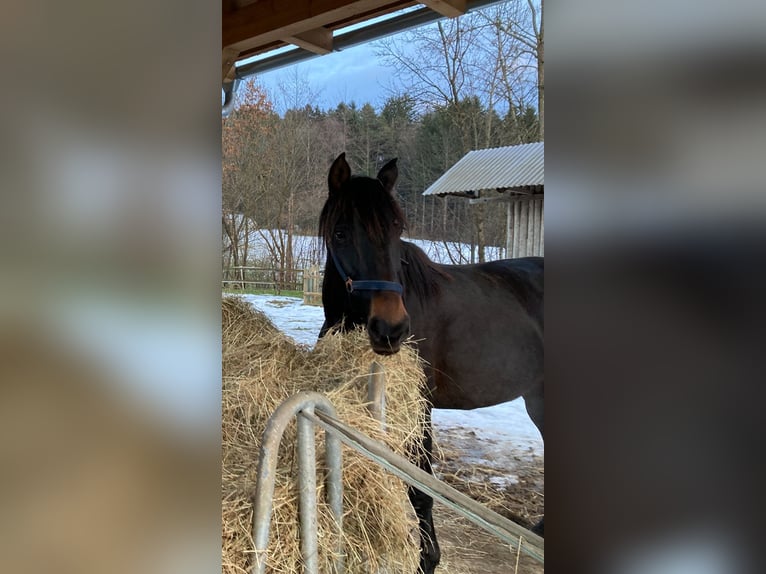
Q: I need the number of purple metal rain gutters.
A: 0